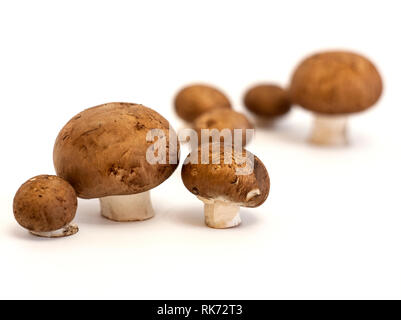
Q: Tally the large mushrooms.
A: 2